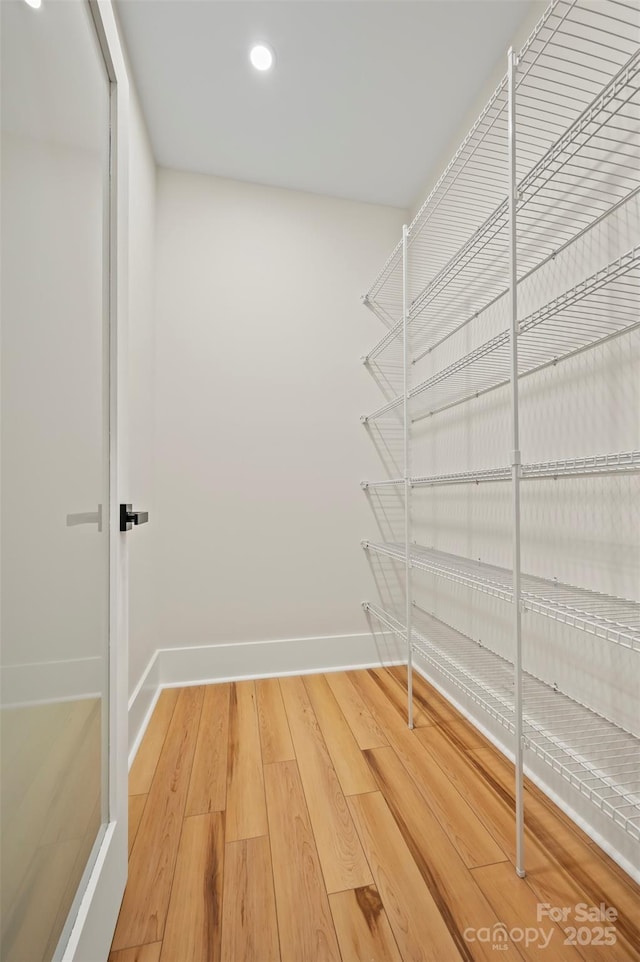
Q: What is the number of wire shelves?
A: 6